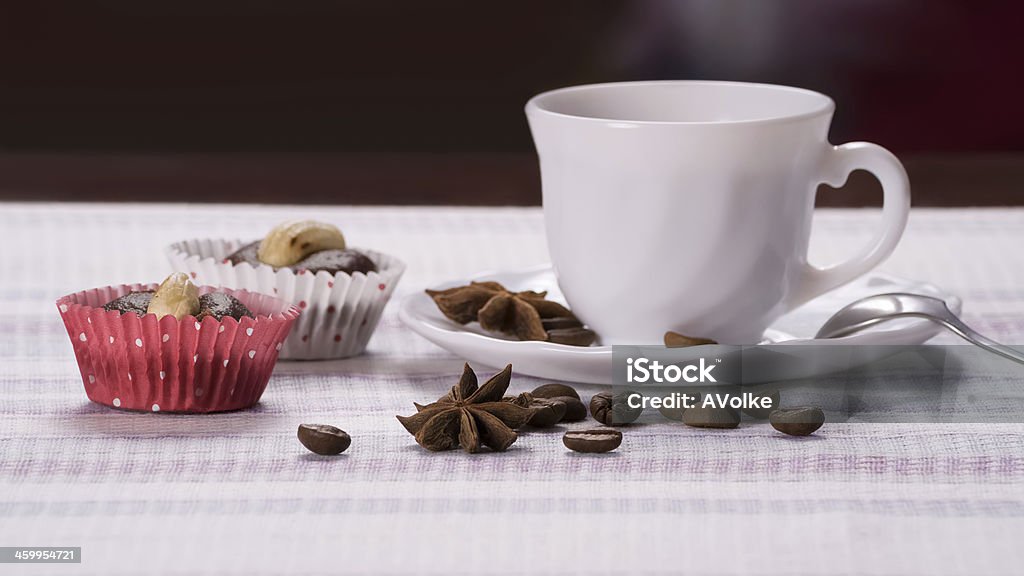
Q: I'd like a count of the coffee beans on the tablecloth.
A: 10